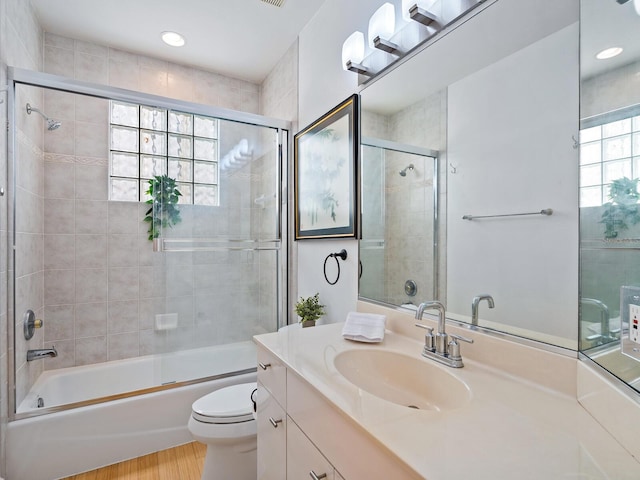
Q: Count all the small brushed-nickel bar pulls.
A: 3